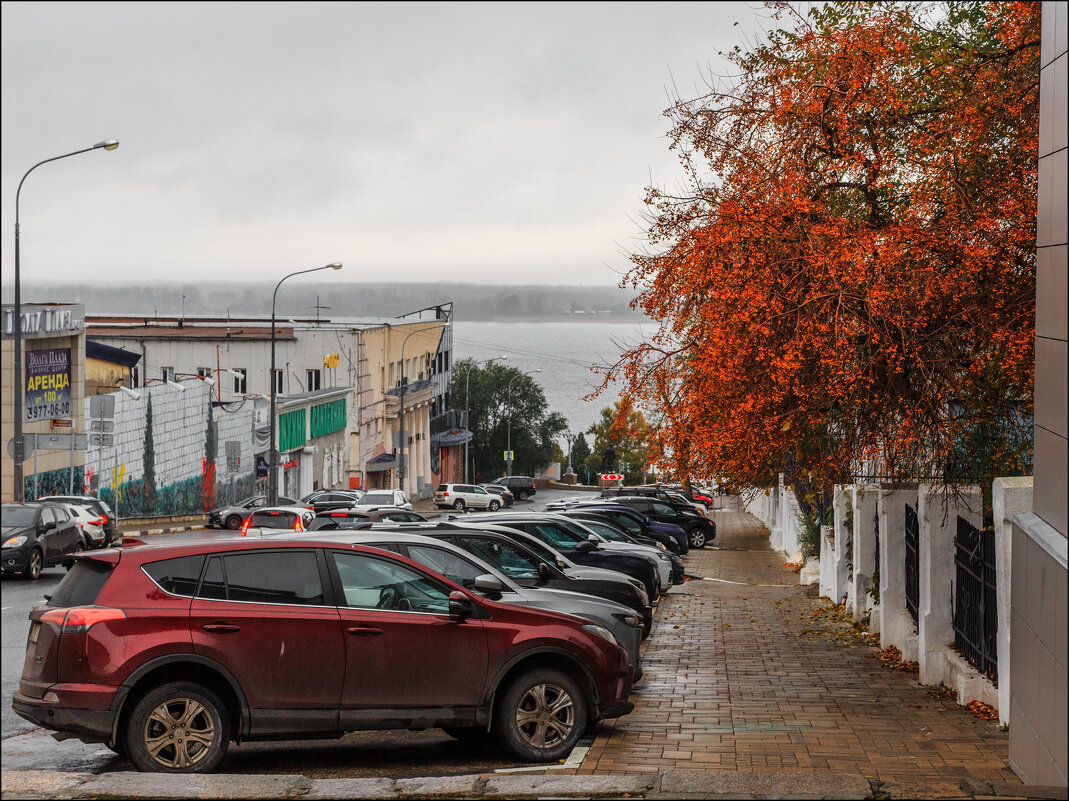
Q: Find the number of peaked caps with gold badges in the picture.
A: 0